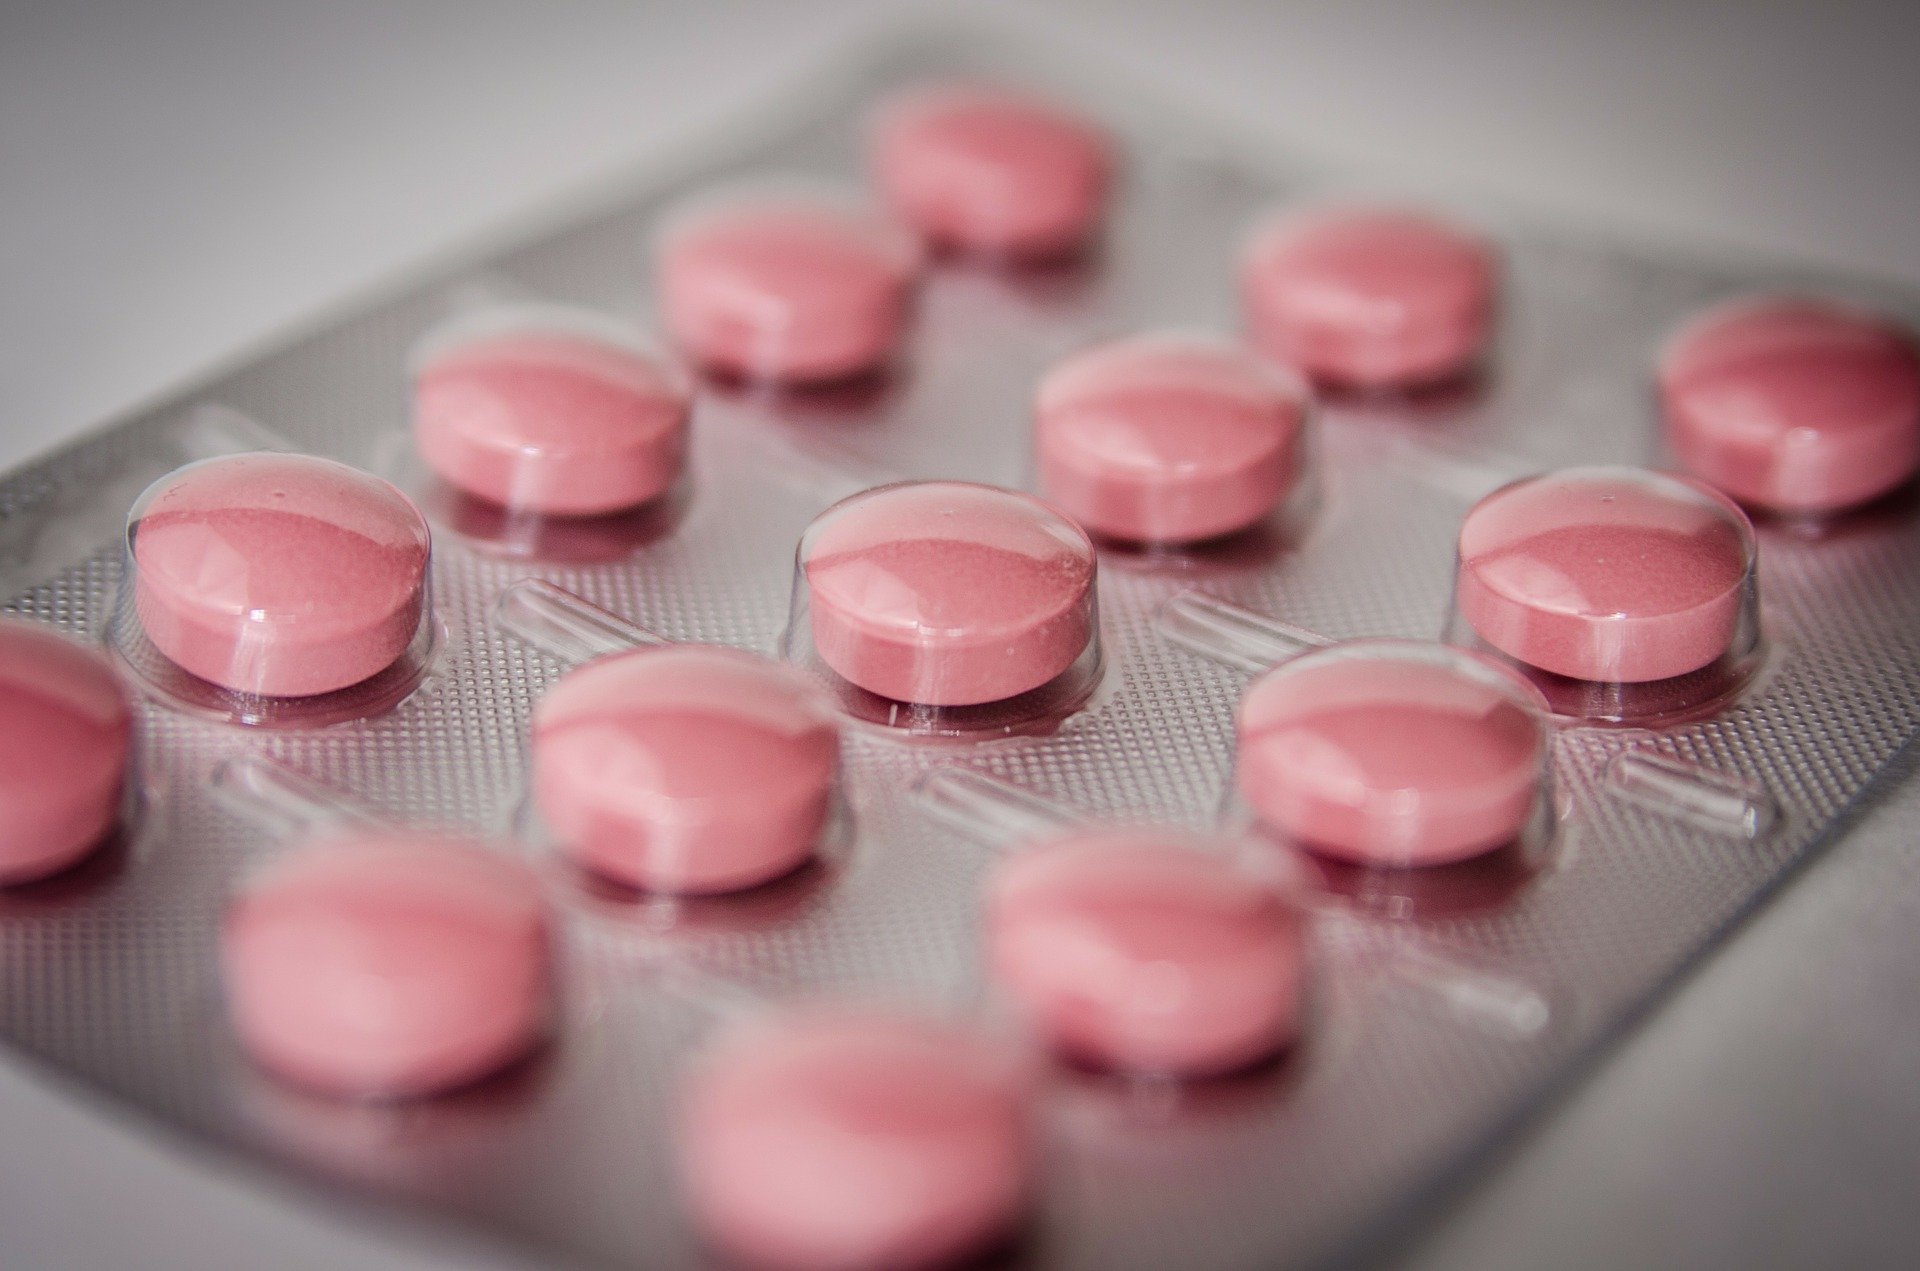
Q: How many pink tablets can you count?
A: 15